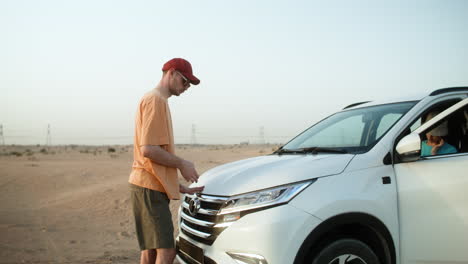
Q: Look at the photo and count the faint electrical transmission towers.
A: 4